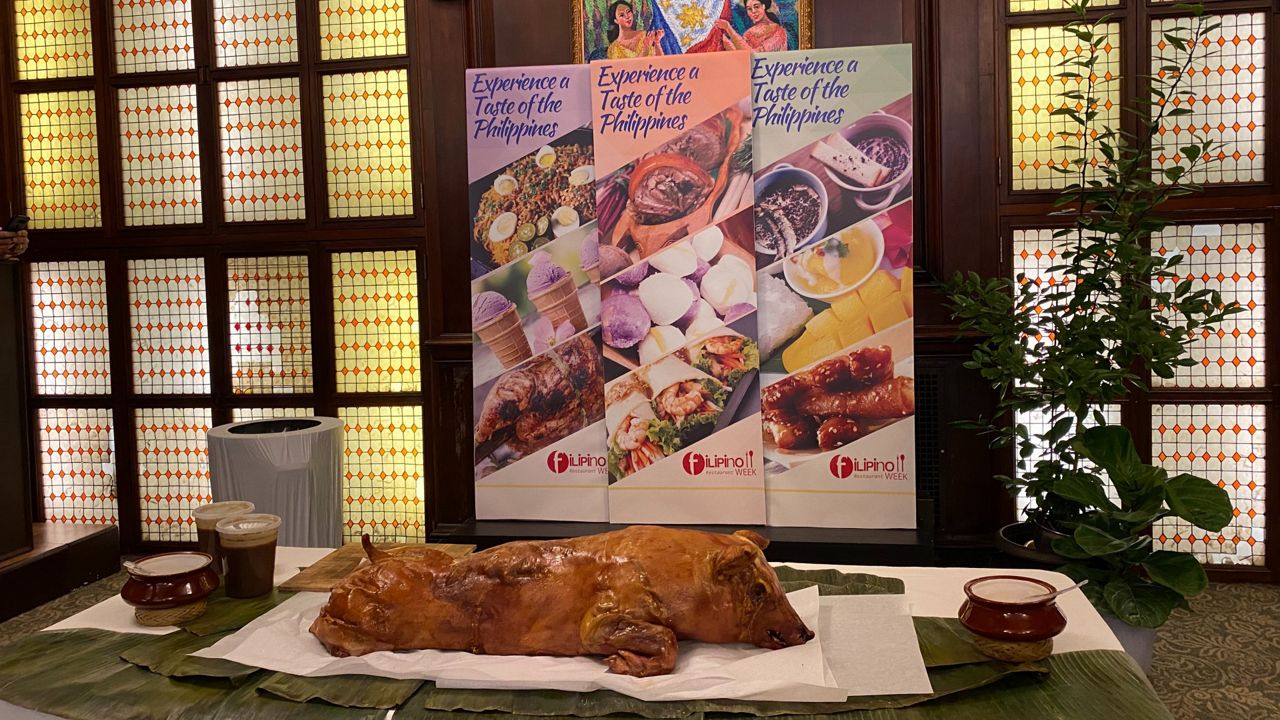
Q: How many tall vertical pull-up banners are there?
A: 3